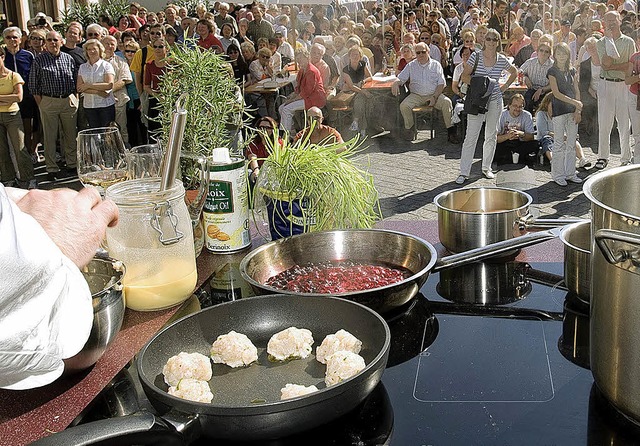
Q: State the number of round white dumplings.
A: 7